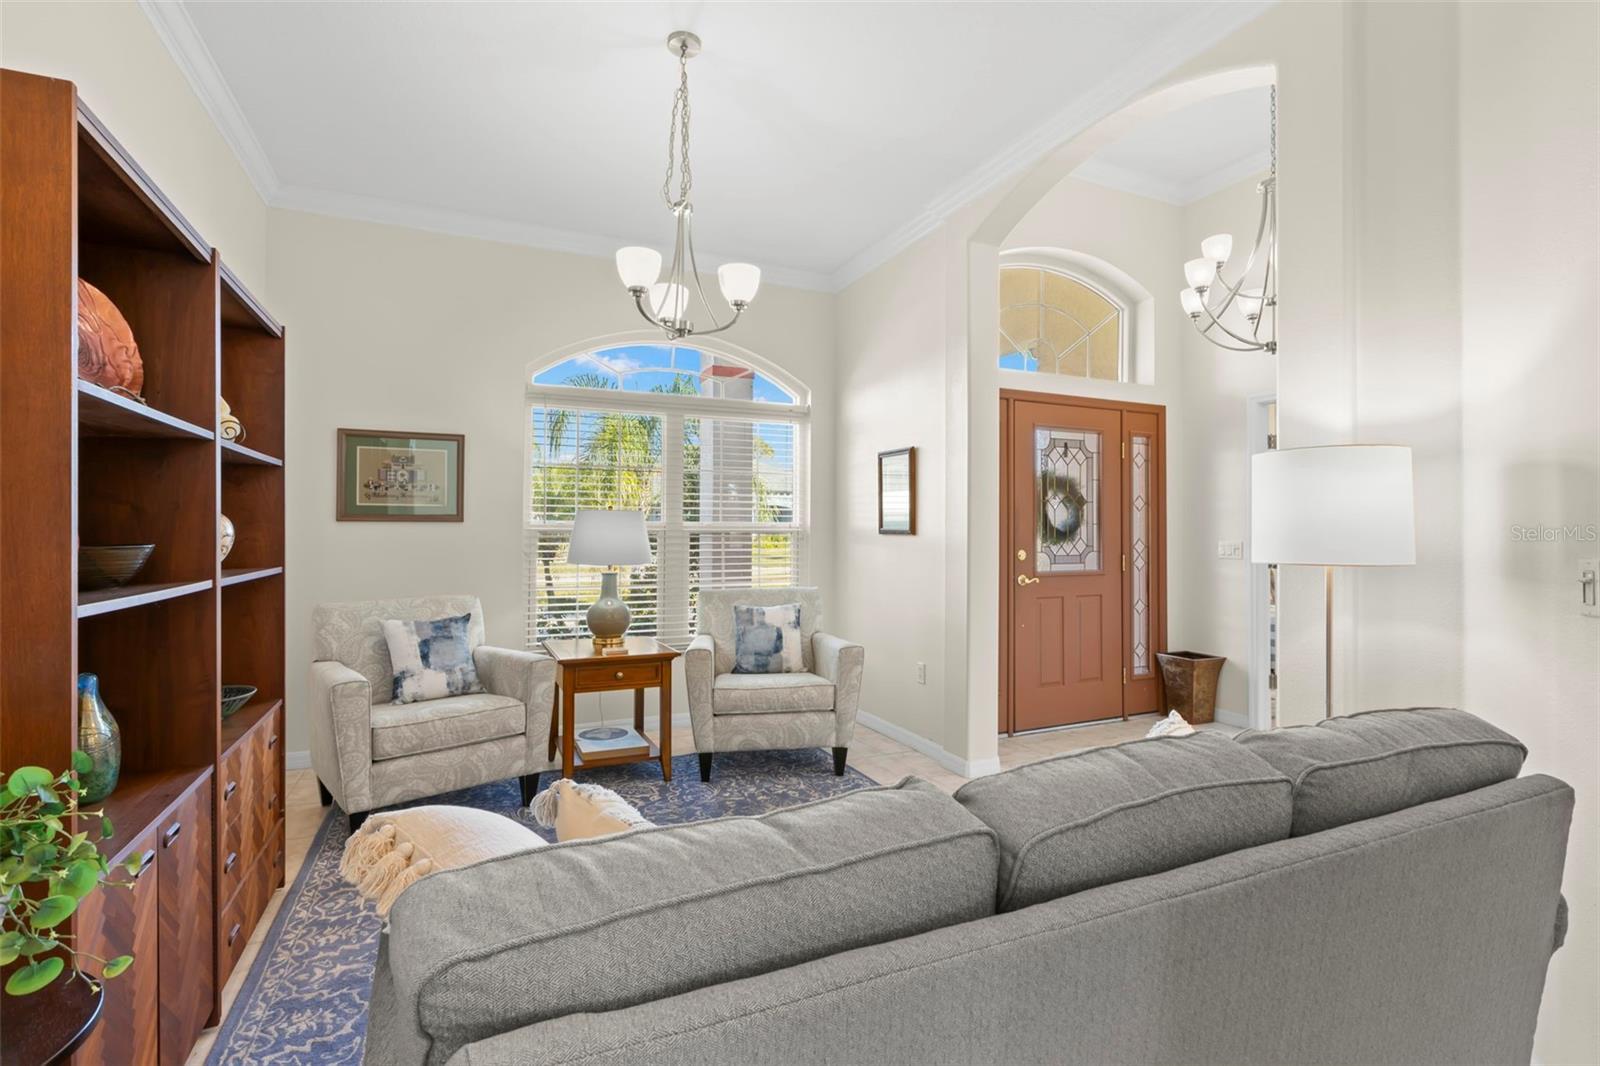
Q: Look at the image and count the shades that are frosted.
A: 7